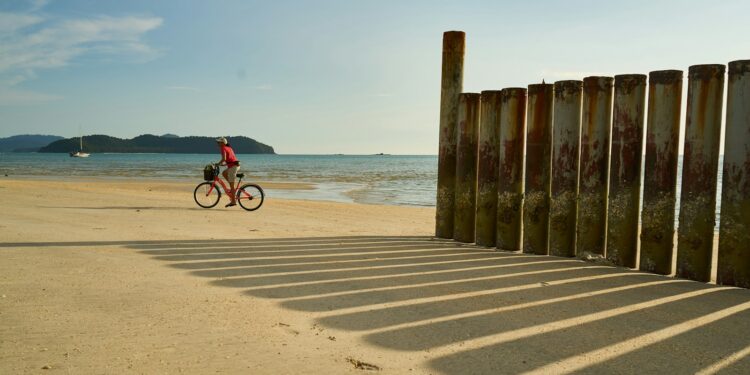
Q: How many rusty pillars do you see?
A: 11